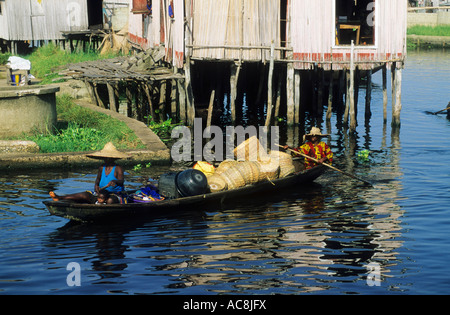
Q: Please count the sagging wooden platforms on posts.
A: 1